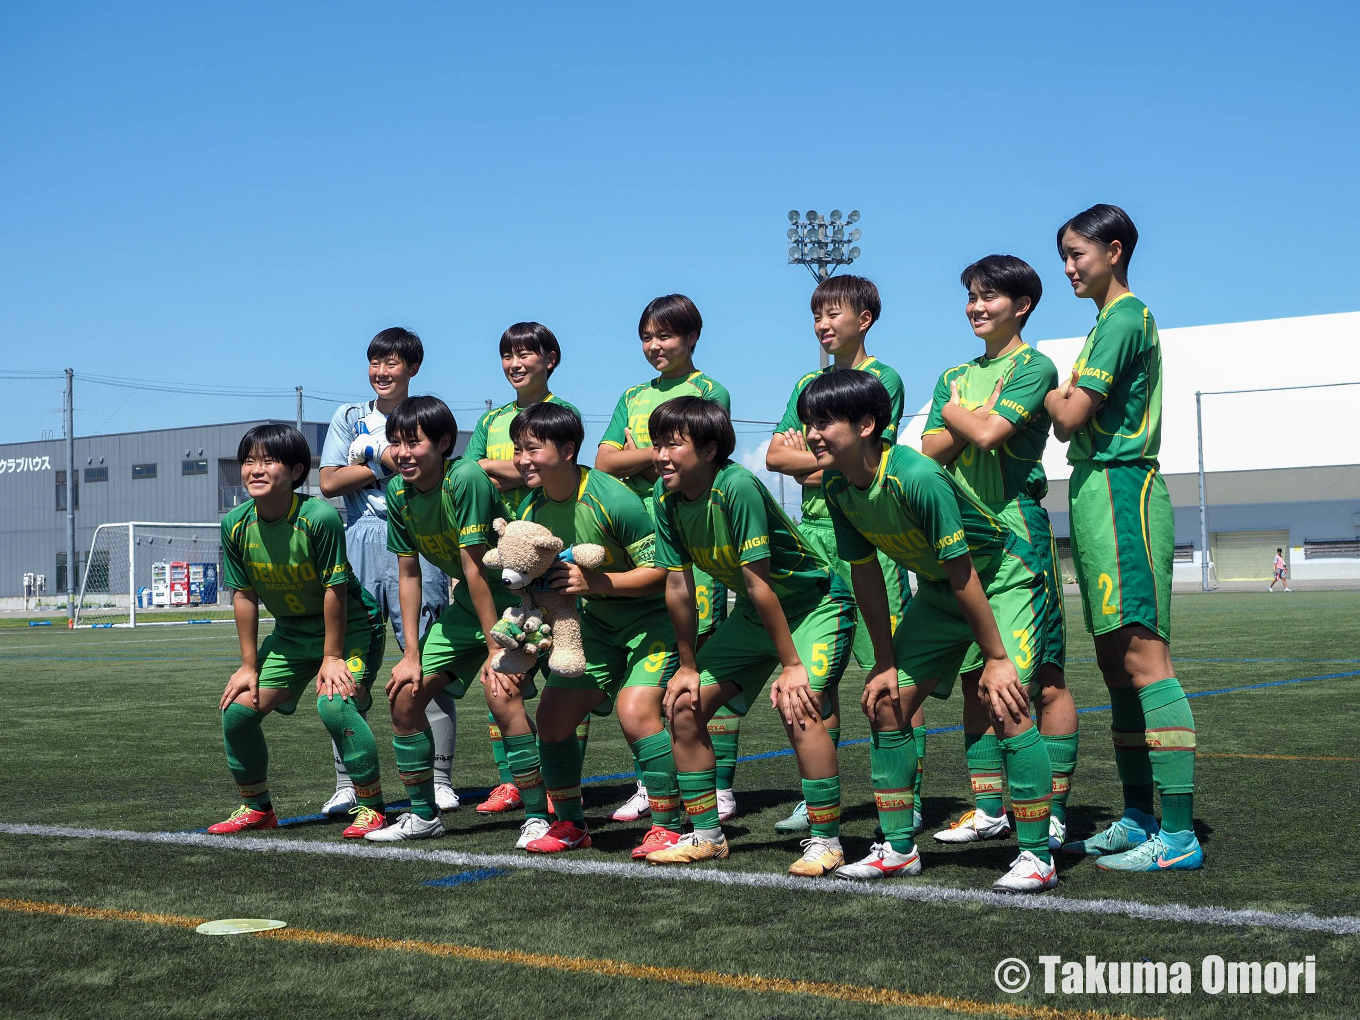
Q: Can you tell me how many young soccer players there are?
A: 11